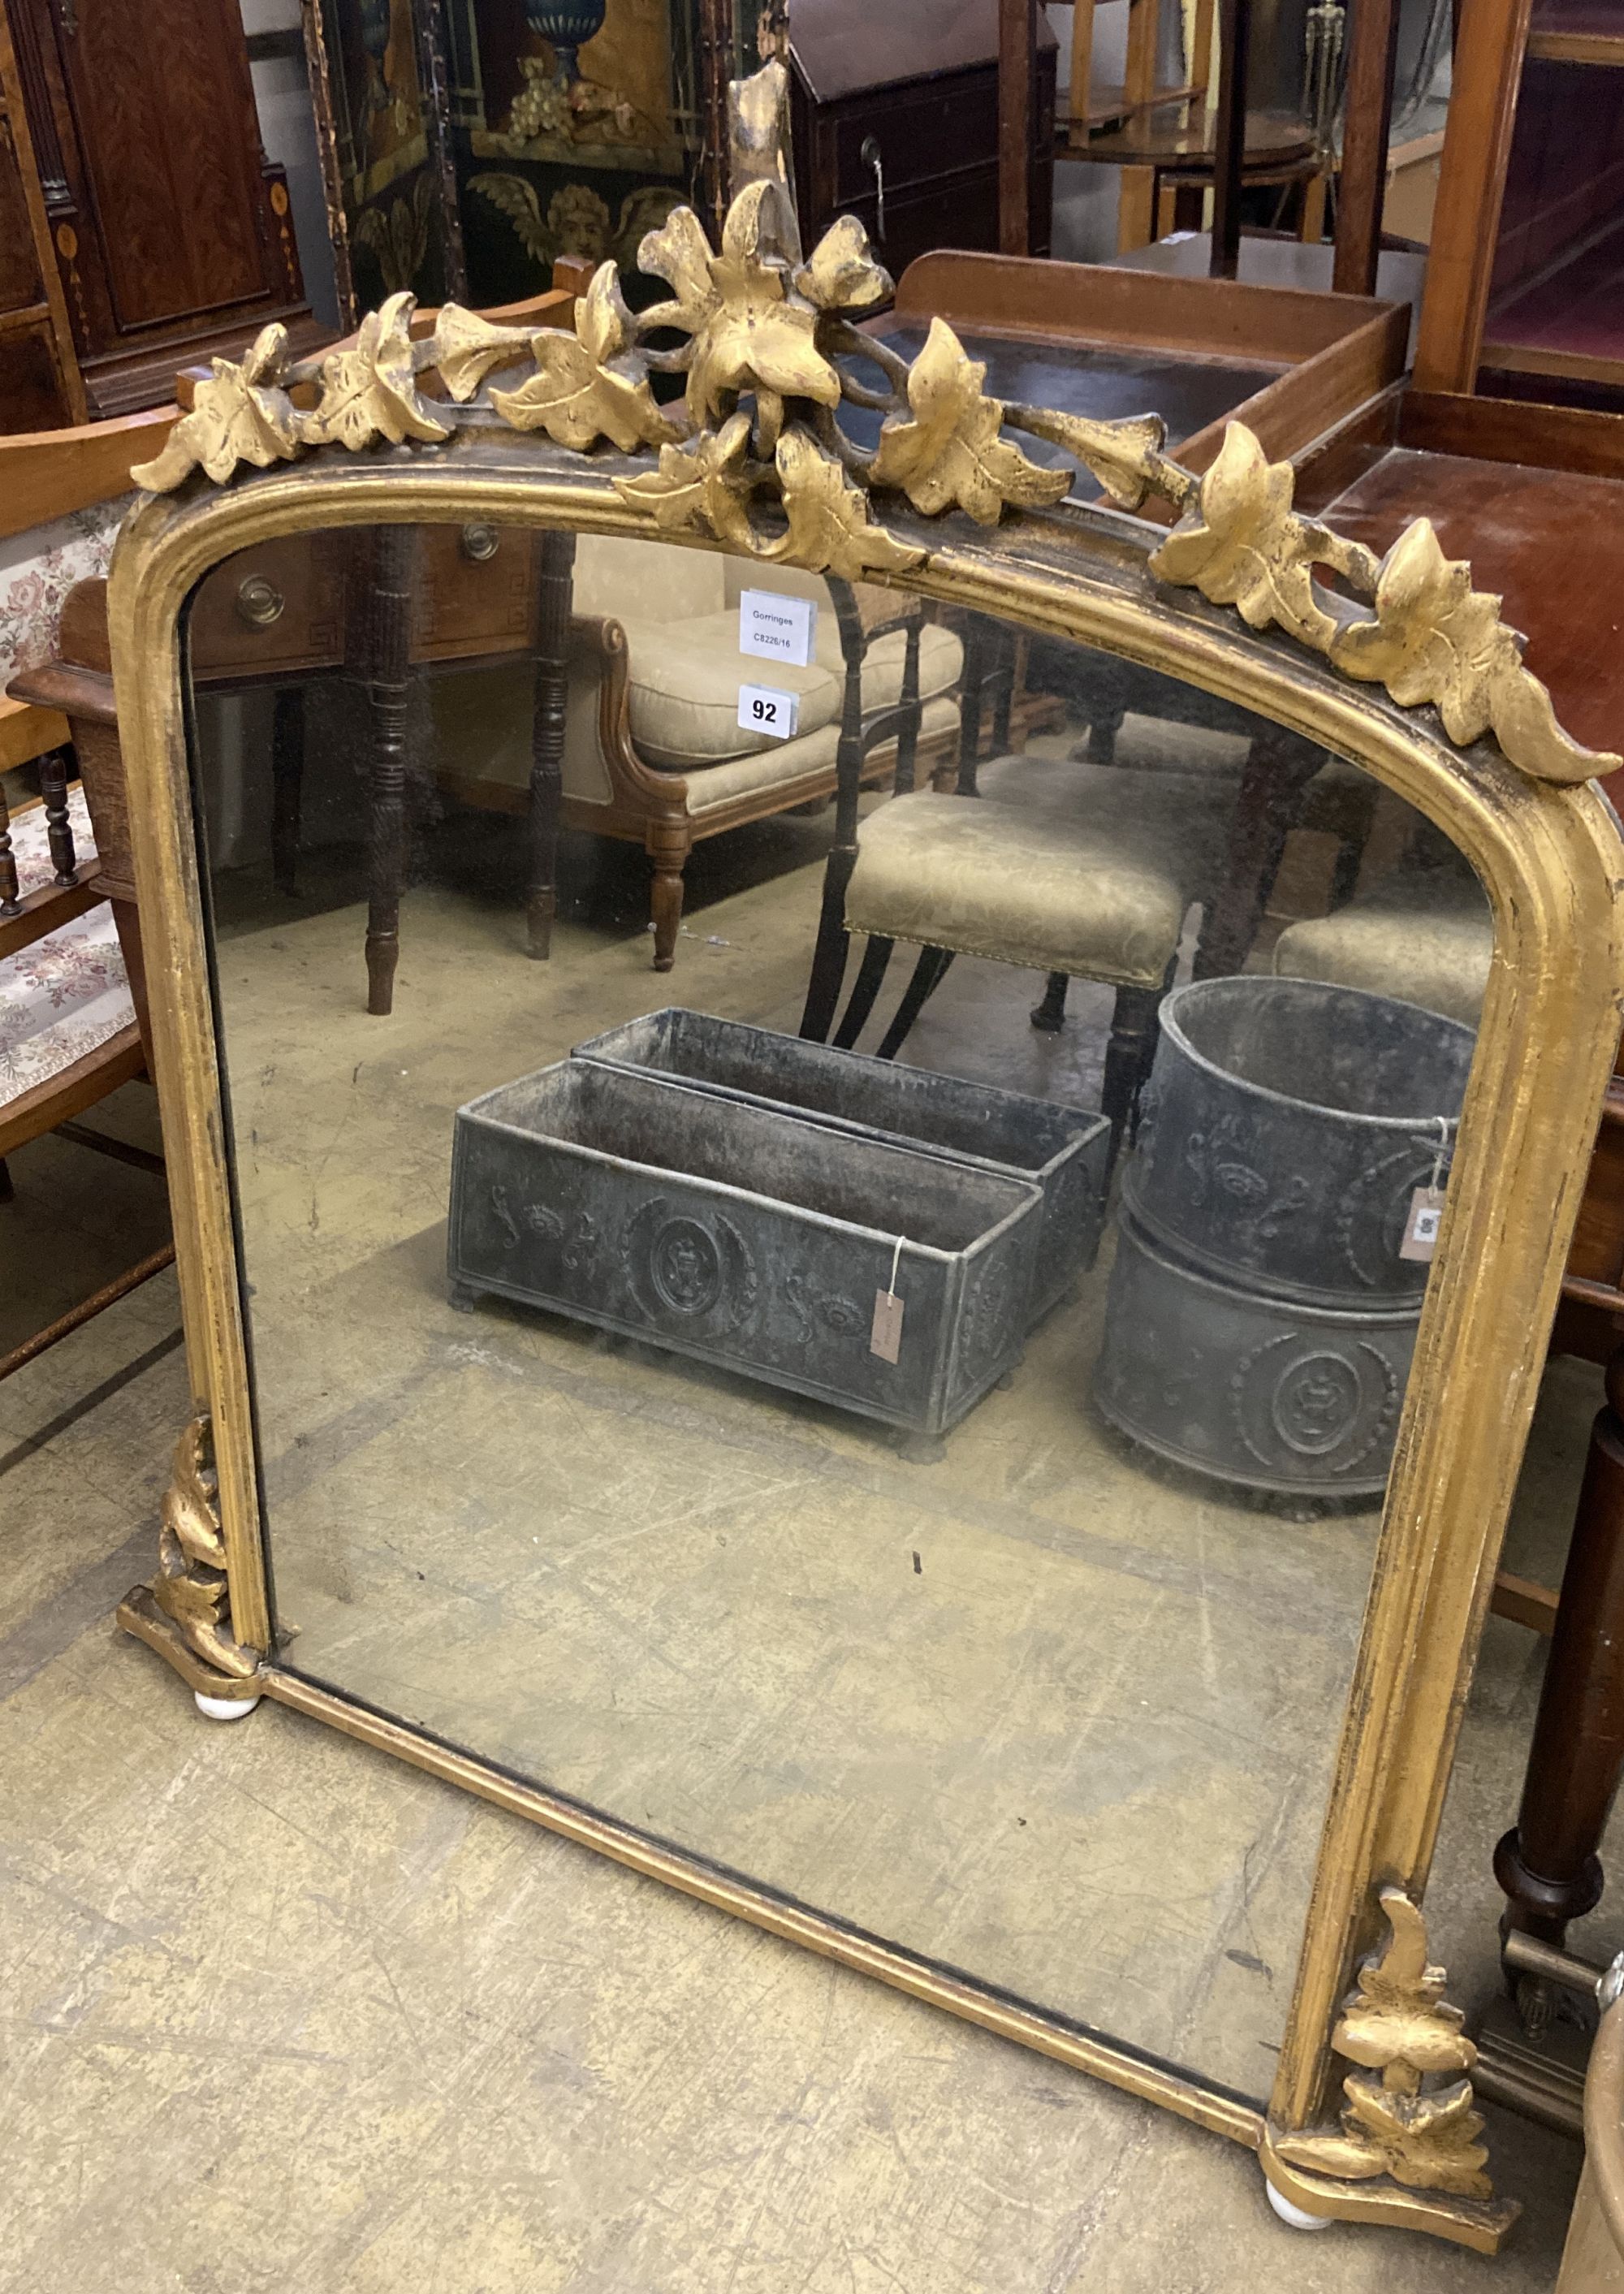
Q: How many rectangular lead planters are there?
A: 2